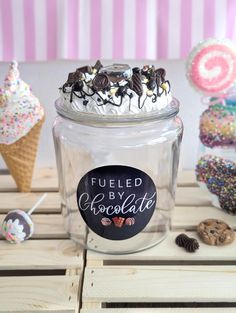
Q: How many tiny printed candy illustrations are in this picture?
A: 3